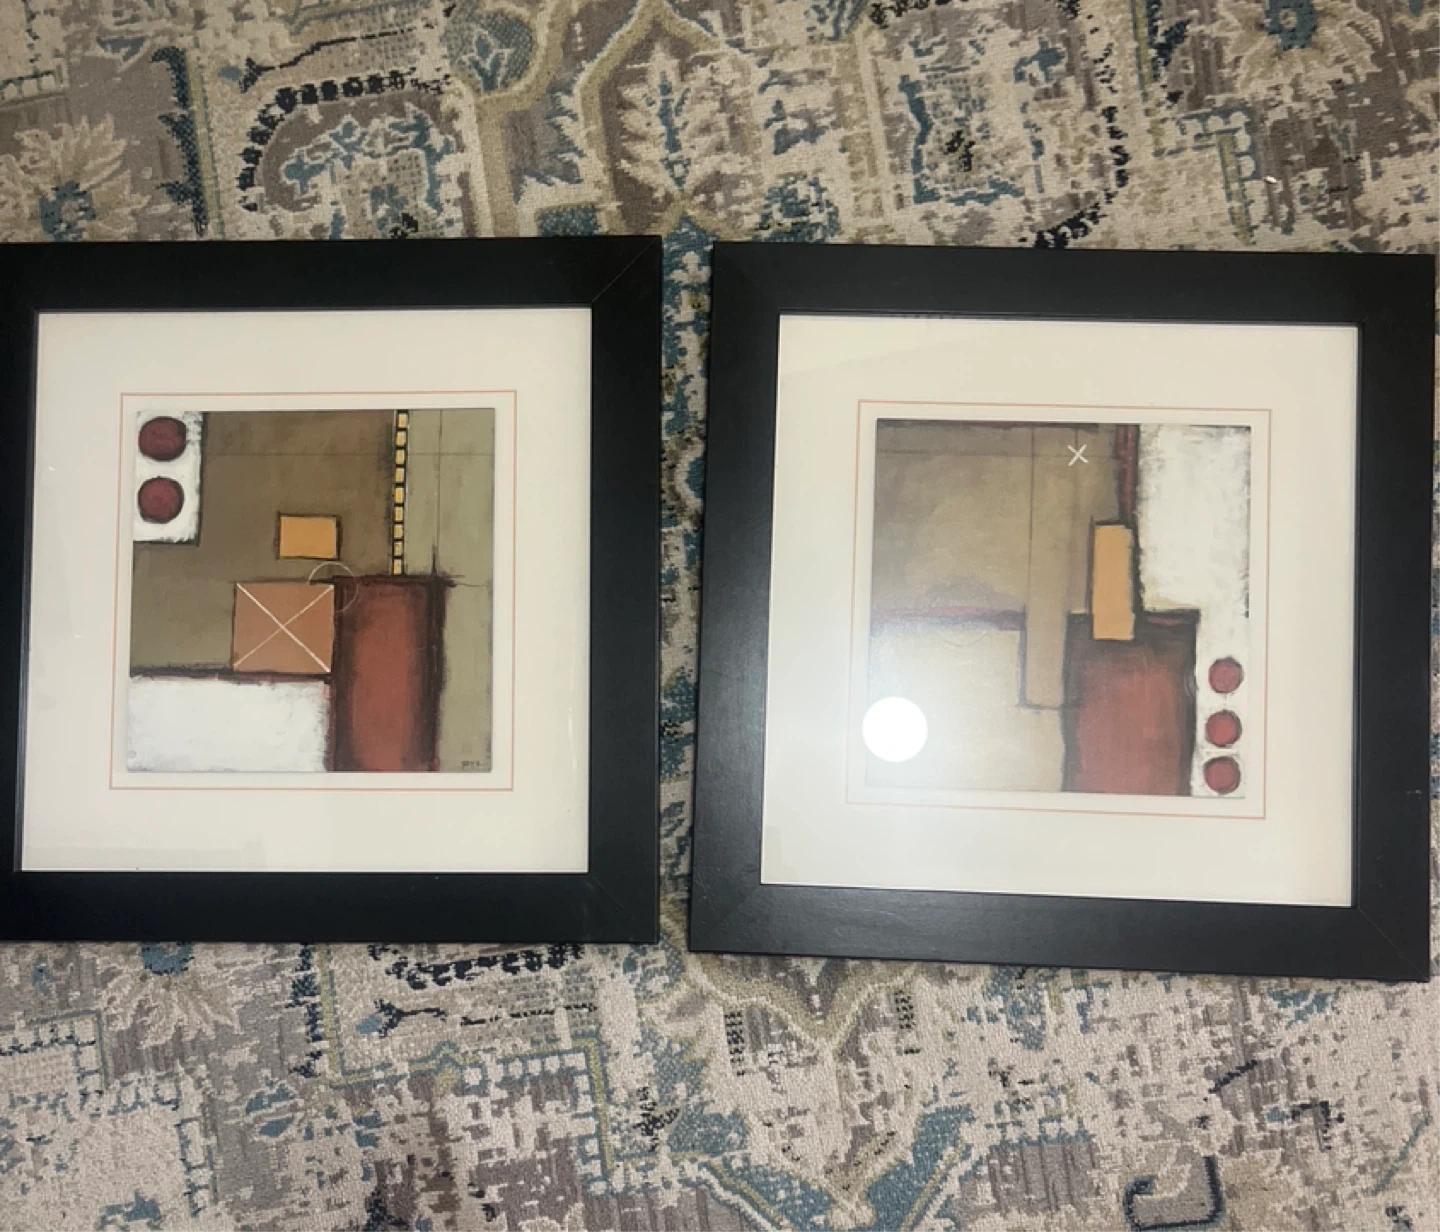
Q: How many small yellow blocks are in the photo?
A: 9